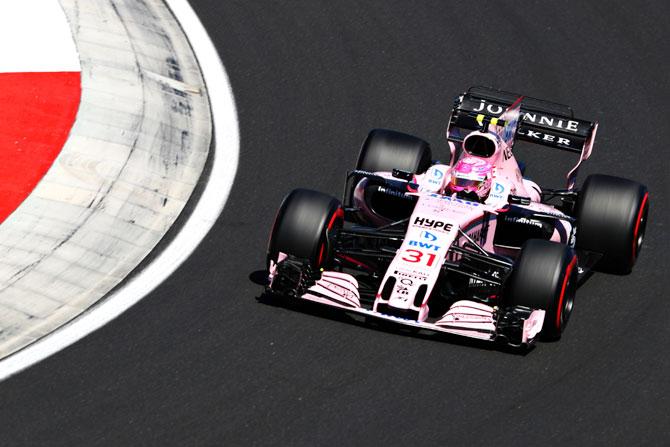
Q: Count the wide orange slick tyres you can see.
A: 0